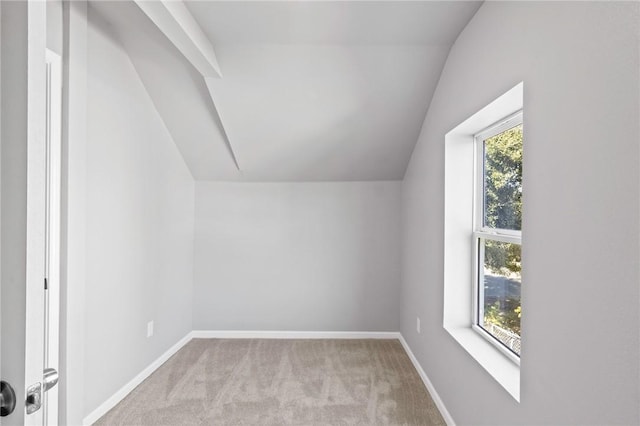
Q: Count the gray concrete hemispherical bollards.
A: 0